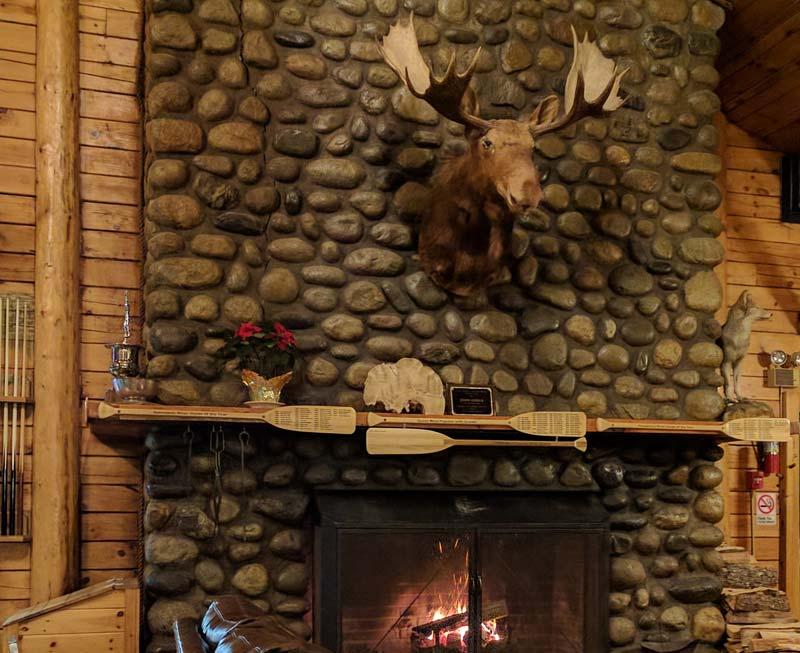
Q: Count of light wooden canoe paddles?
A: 4